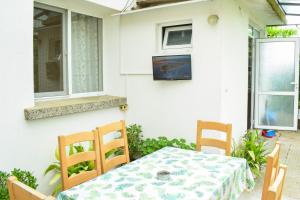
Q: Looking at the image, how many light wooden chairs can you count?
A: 6